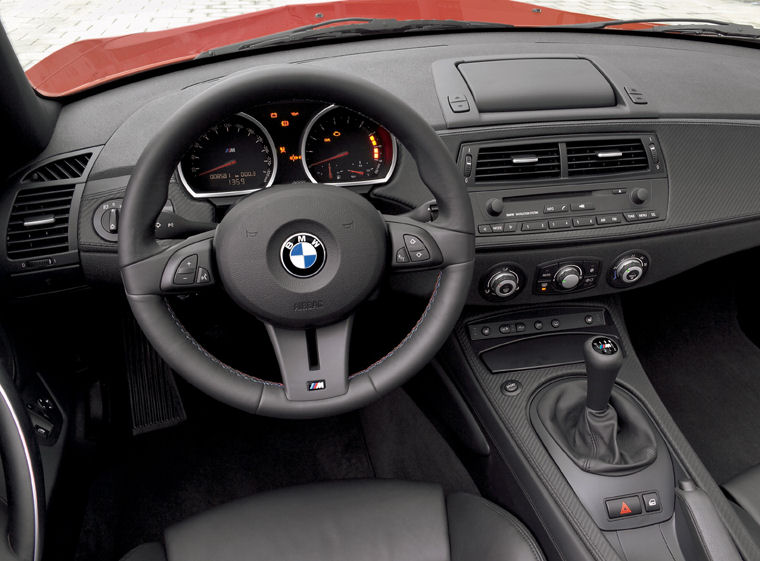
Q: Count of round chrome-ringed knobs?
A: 3